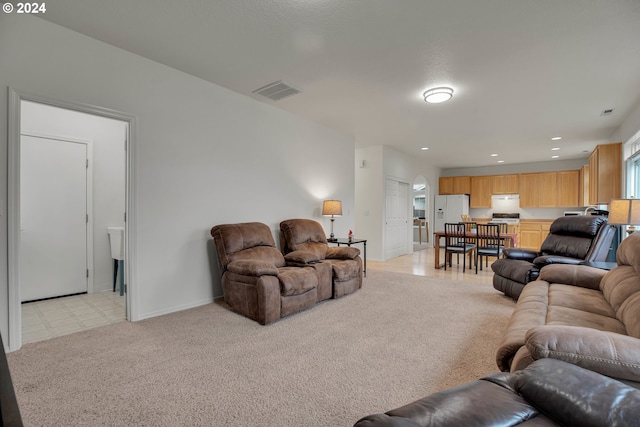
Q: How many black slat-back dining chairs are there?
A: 4